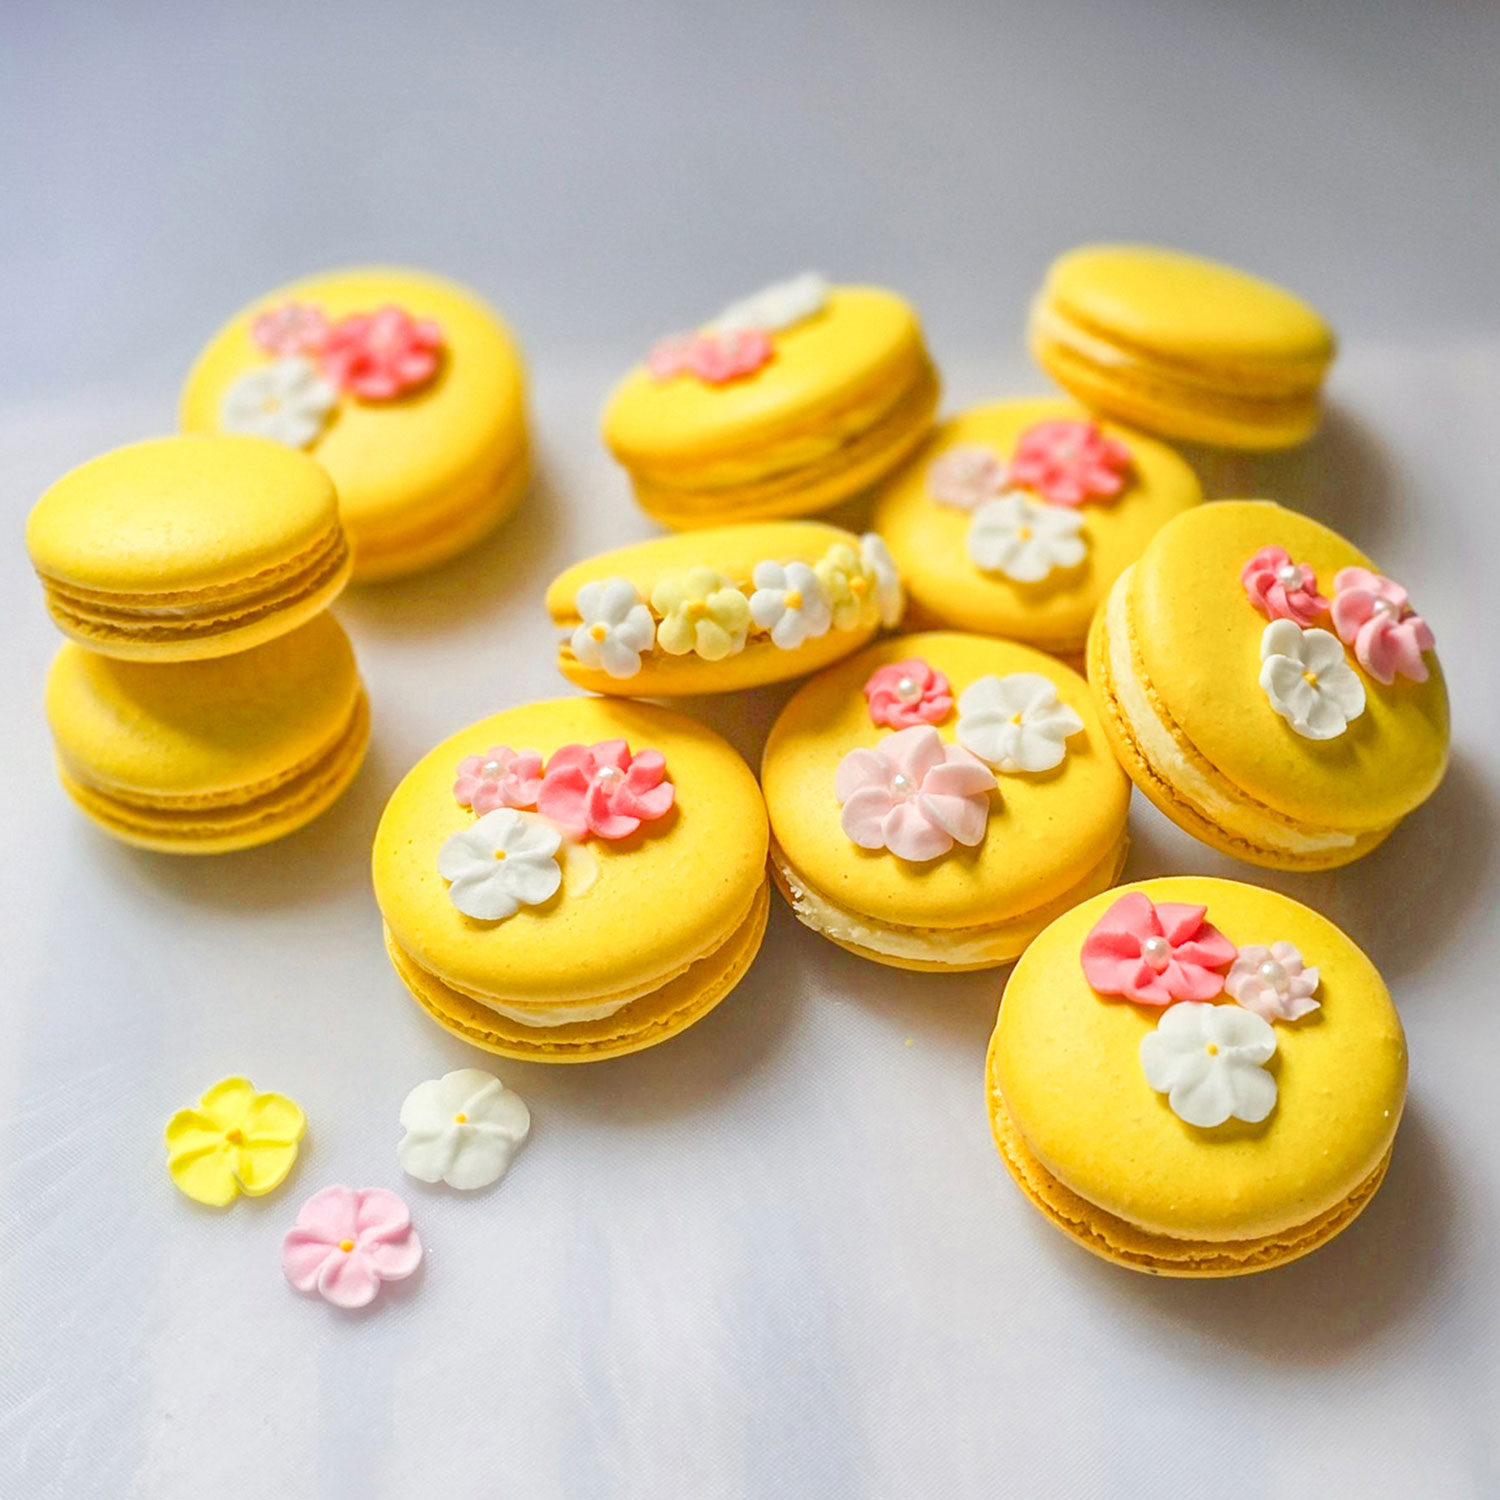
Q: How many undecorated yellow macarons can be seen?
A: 3